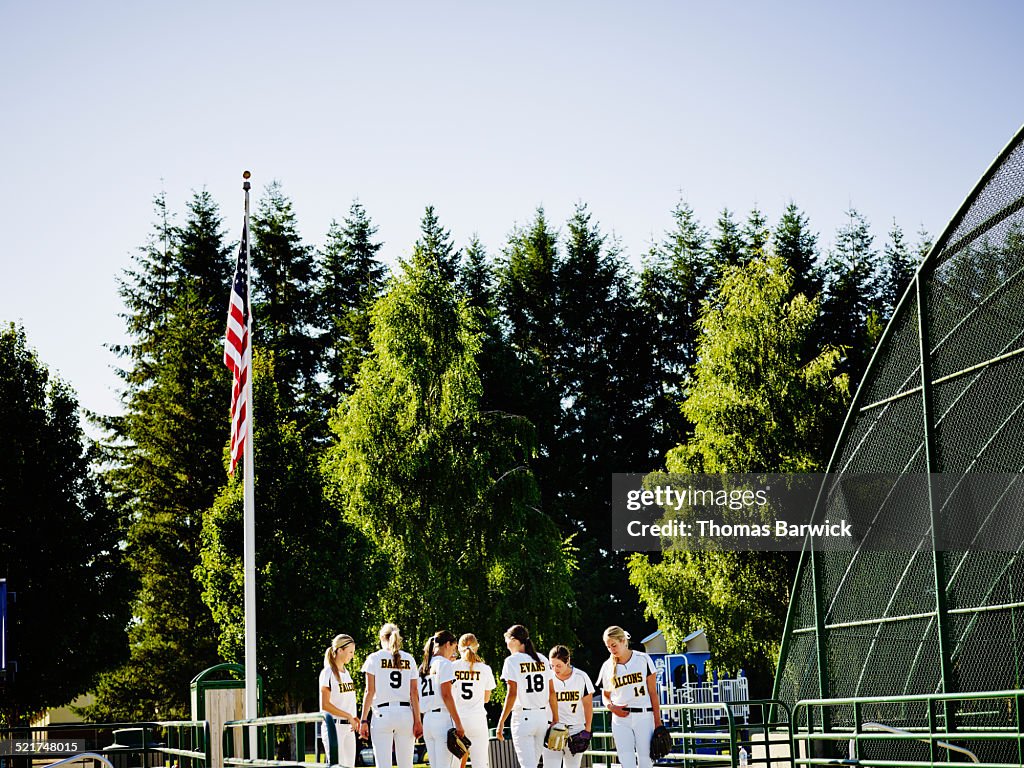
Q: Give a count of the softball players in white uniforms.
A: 7